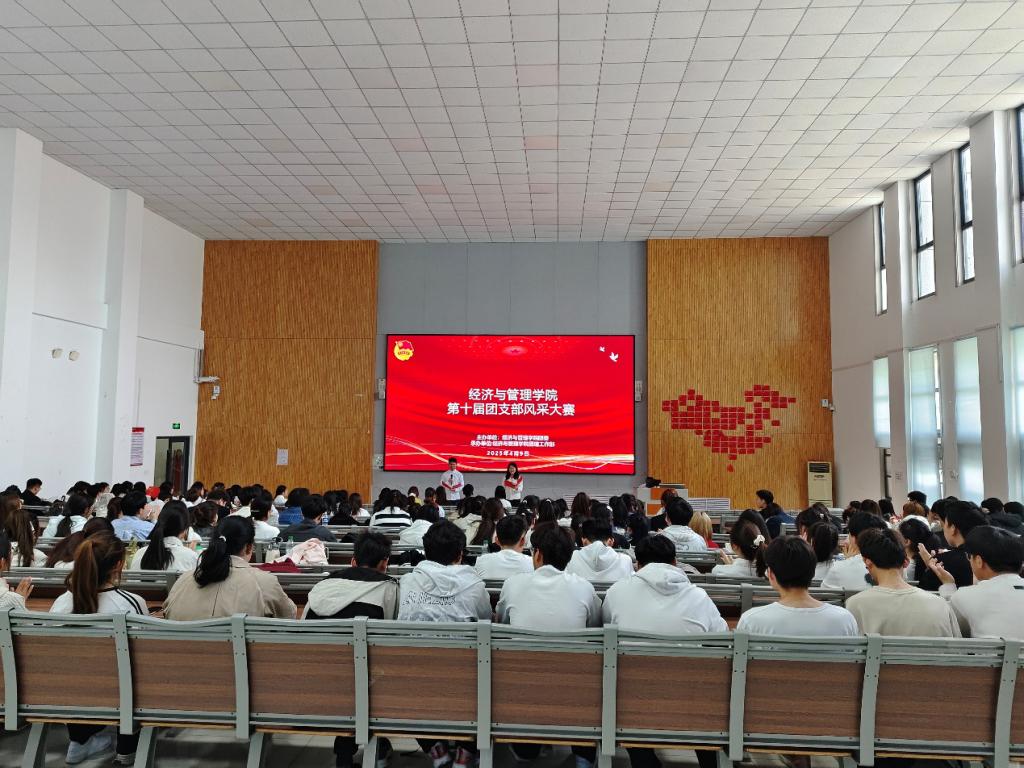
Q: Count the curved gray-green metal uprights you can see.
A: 9